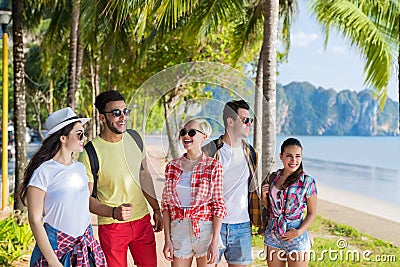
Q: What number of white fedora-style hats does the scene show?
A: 1